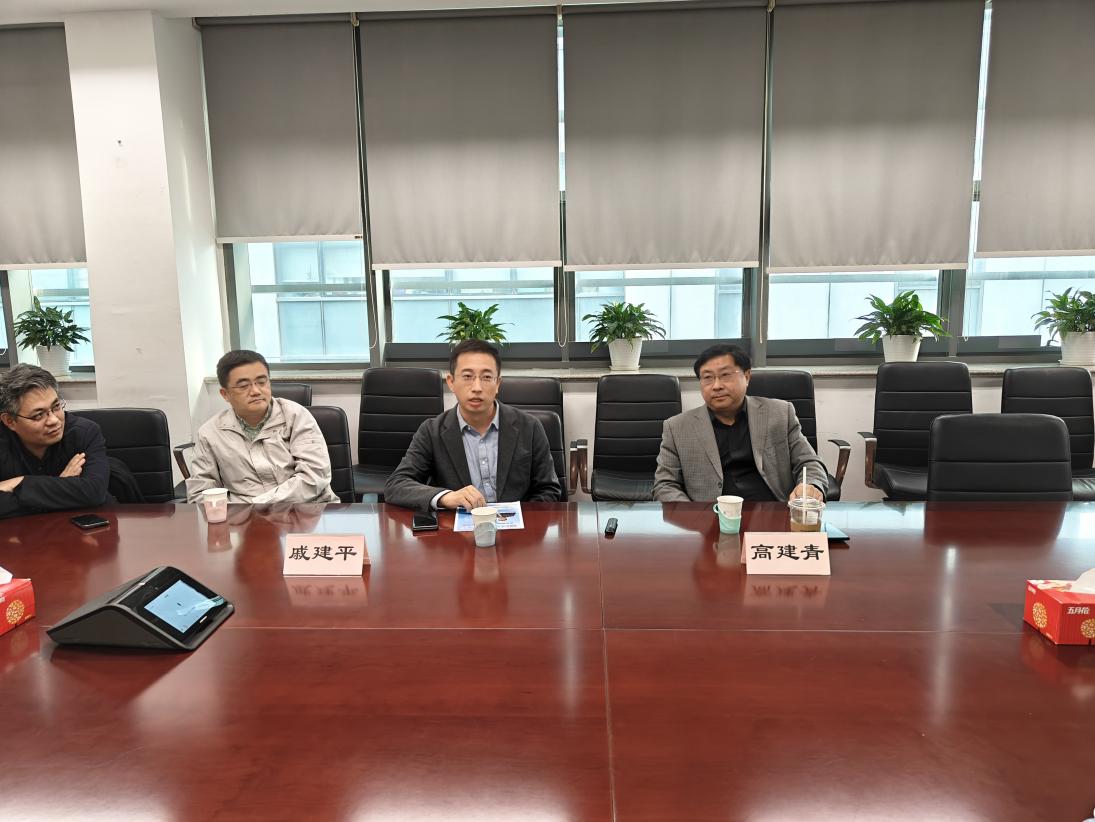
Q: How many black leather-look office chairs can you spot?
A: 11